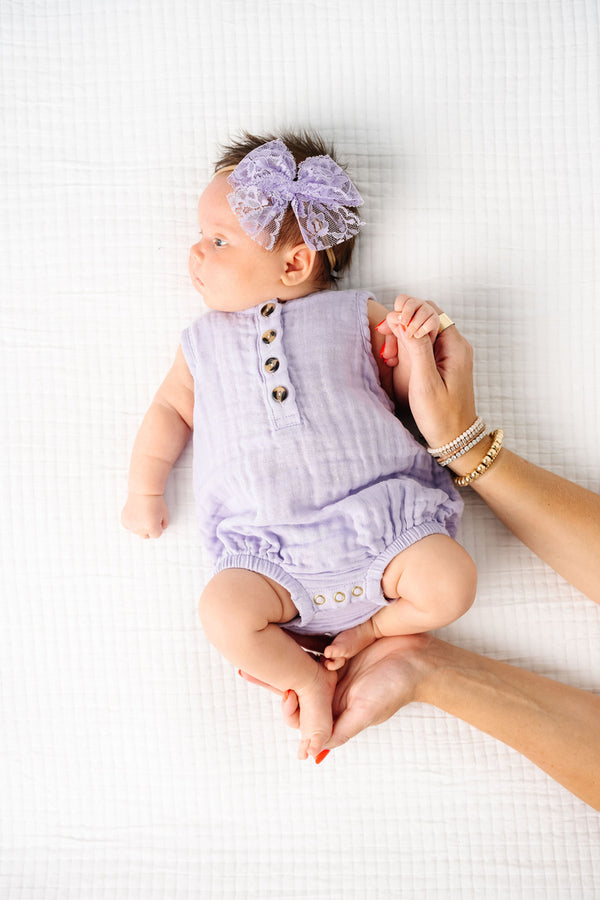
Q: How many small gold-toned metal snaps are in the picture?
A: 3